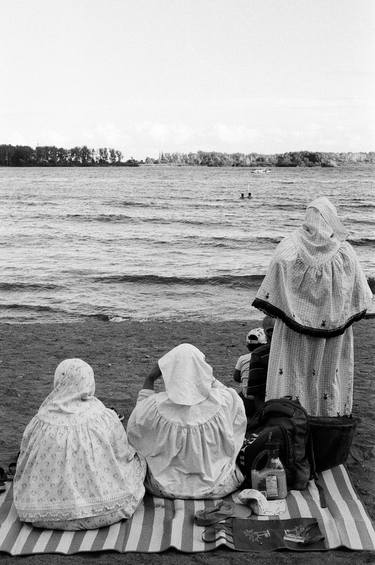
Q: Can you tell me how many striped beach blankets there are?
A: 1